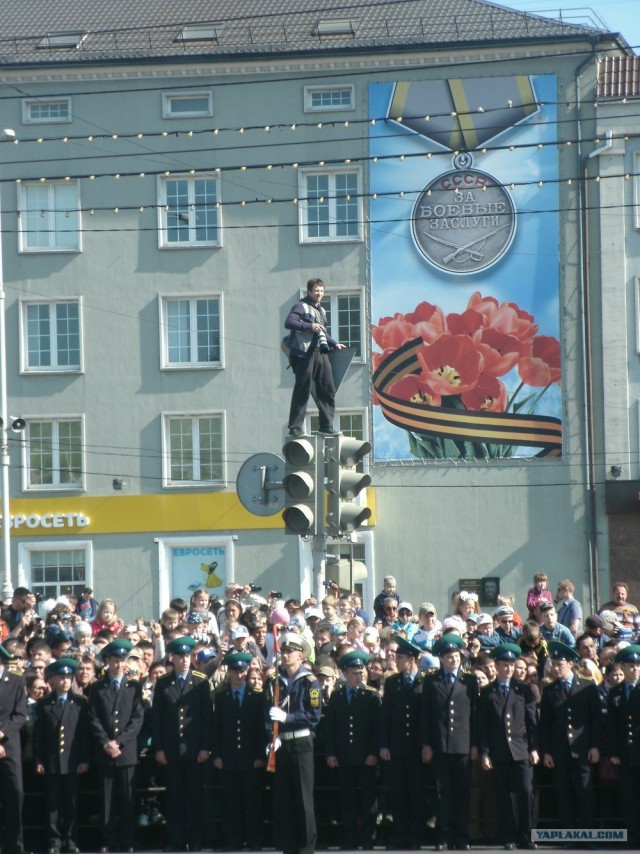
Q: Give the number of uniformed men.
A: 12